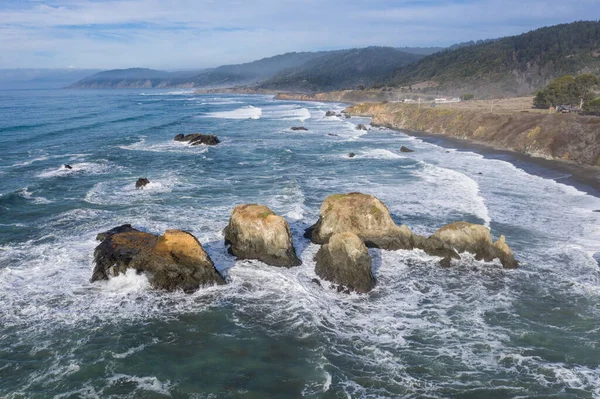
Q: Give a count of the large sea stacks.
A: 5